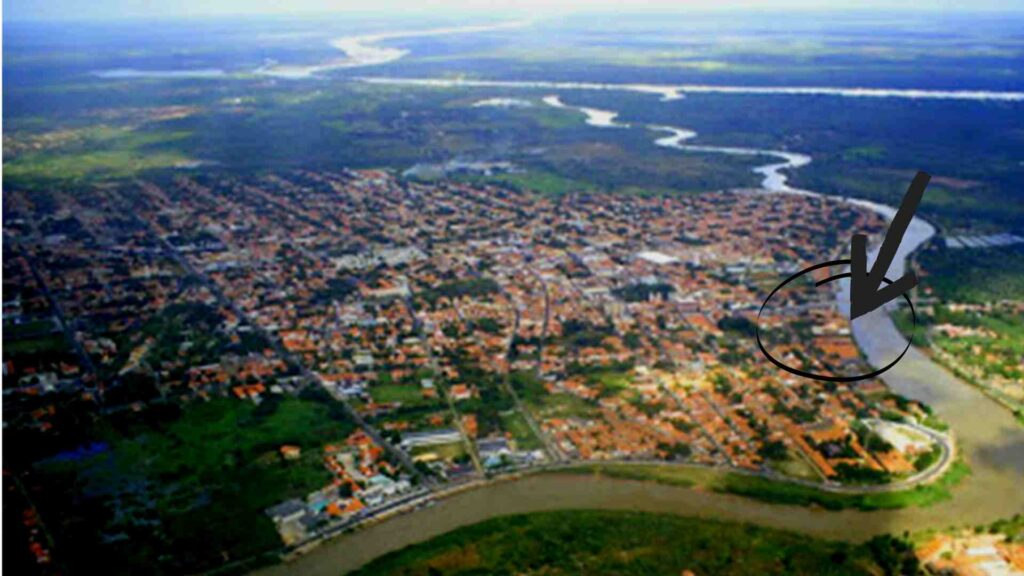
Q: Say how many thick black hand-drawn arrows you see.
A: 1